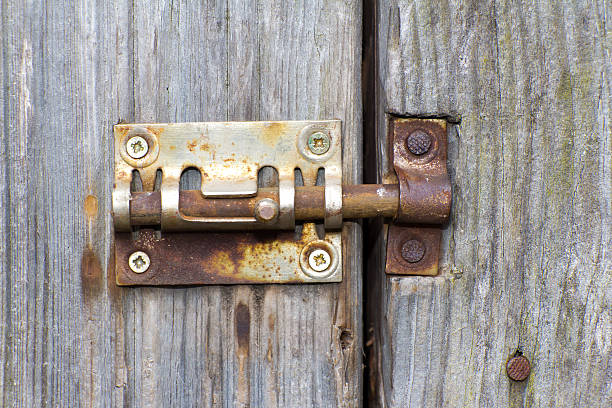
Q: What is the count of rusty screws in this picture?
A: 3